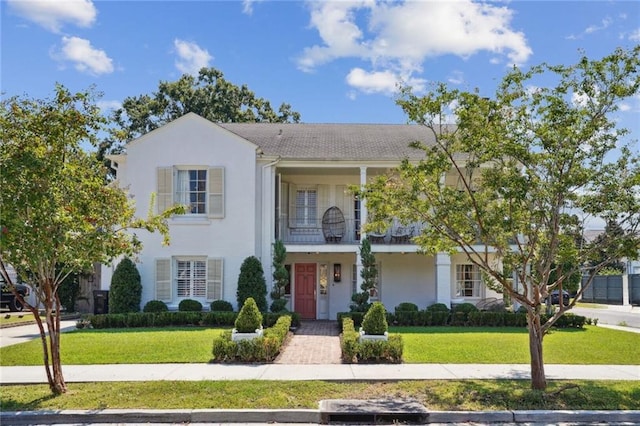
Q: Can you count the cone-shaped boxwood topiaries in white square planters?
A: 2